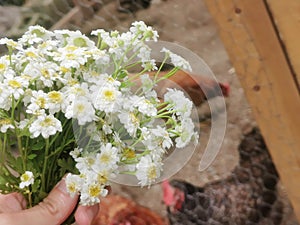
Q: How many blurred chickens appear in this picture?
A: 3